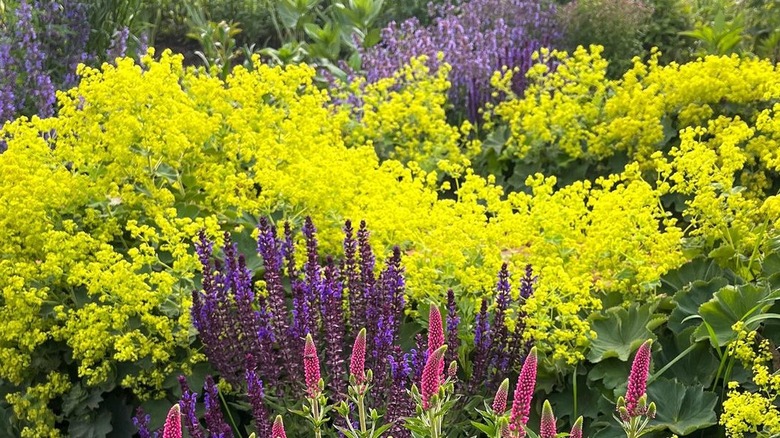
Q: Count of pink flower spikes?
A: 11